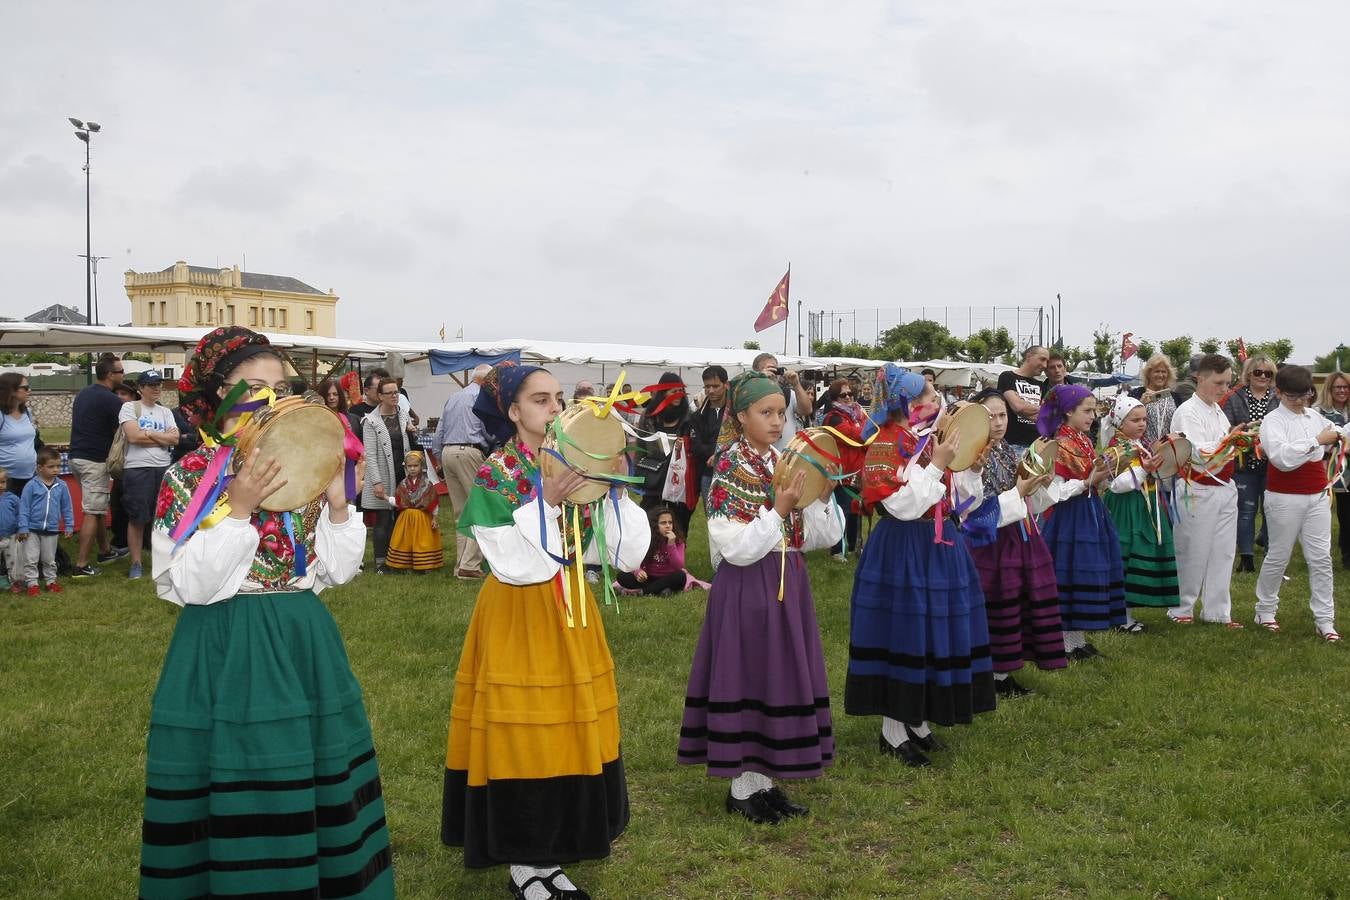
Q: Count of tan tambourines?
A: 7